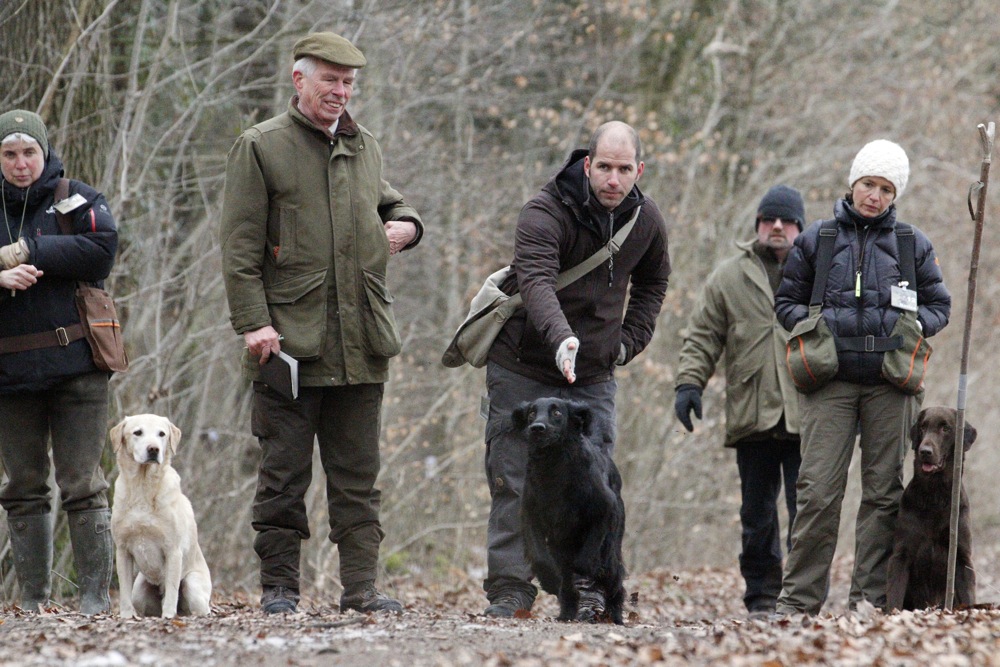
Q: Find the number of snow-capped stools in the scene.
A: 0